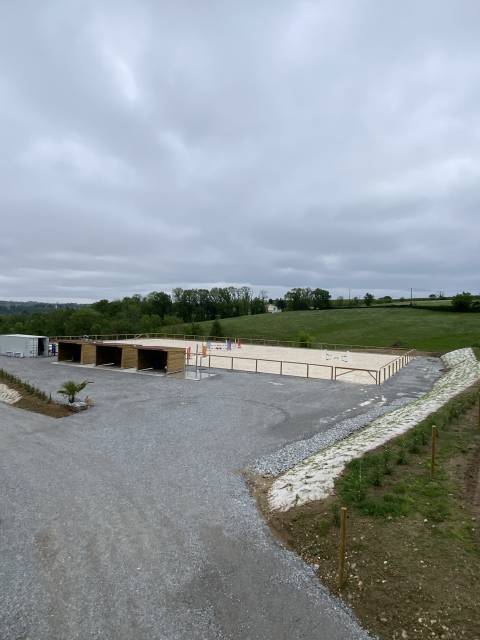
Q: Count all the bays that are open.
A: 3